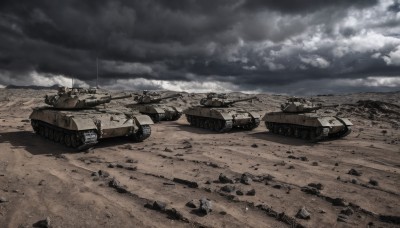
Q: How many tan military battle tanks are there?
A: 4